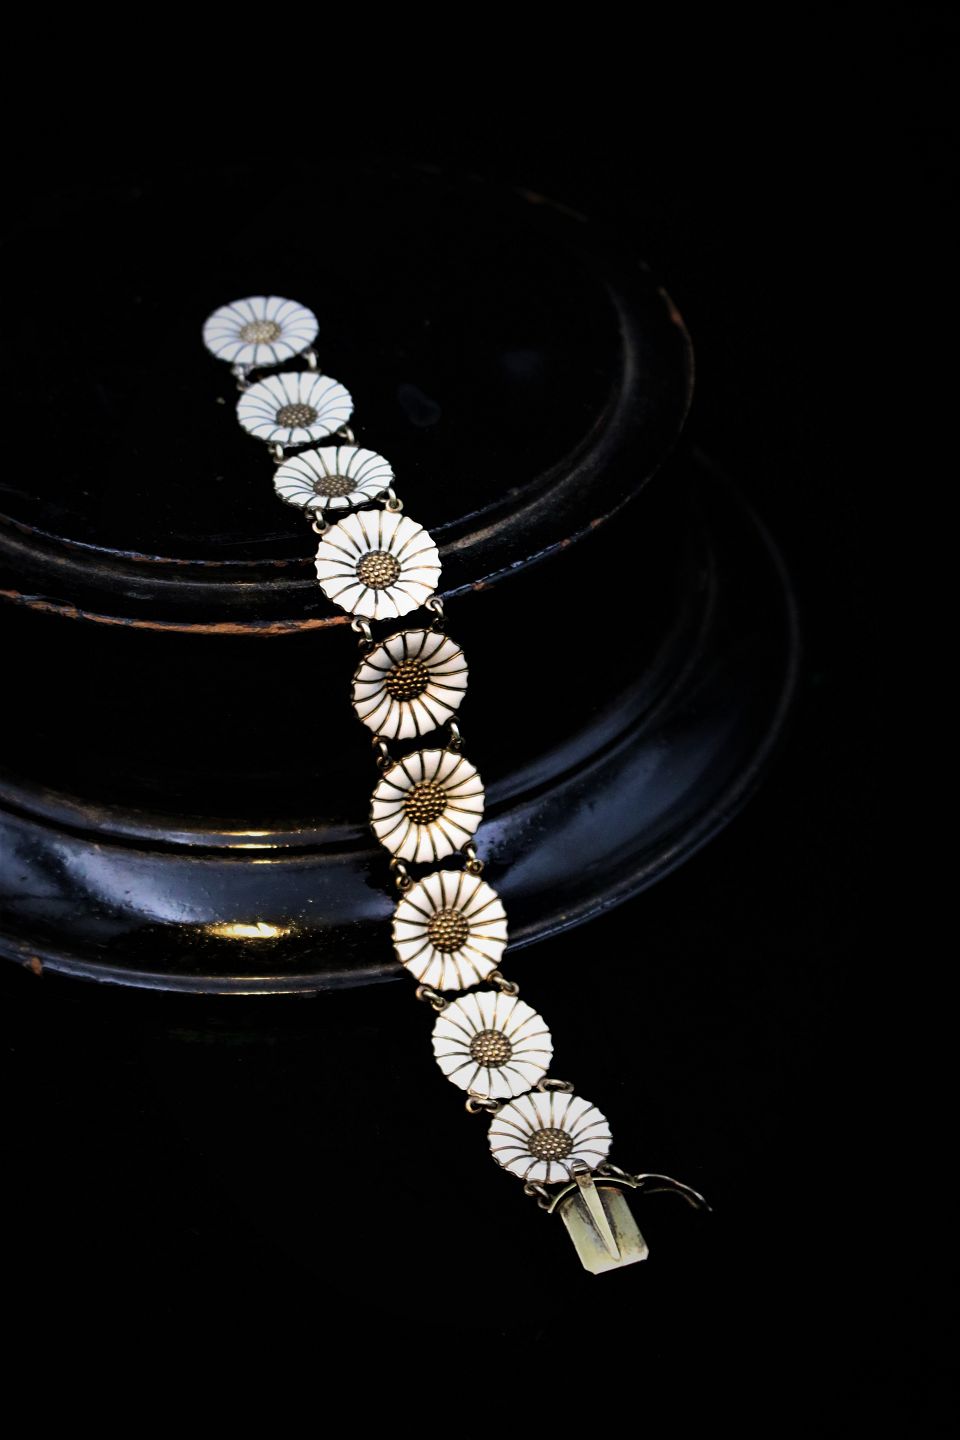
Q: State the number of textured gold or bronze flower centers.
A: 9